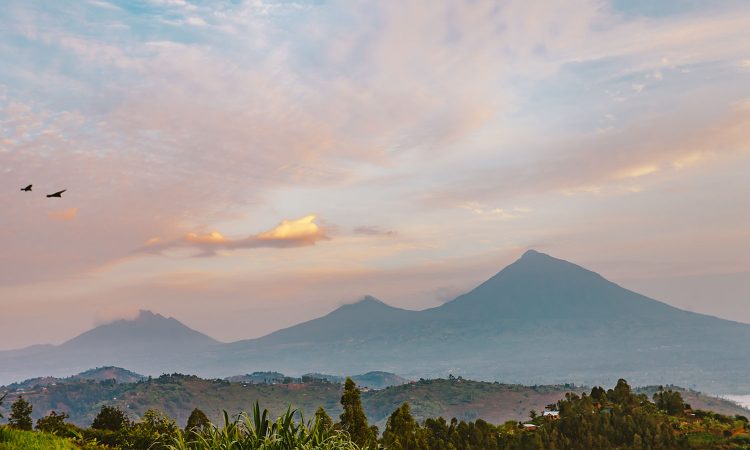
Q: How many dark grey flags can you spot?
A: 0